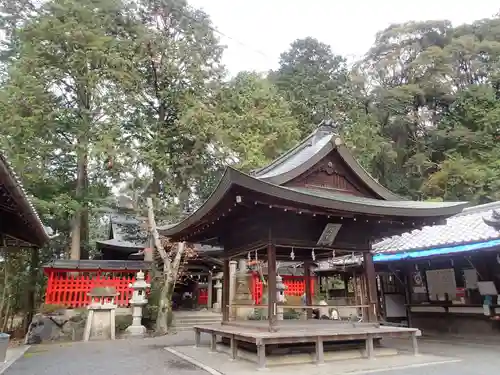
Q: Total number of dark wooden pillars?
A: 4